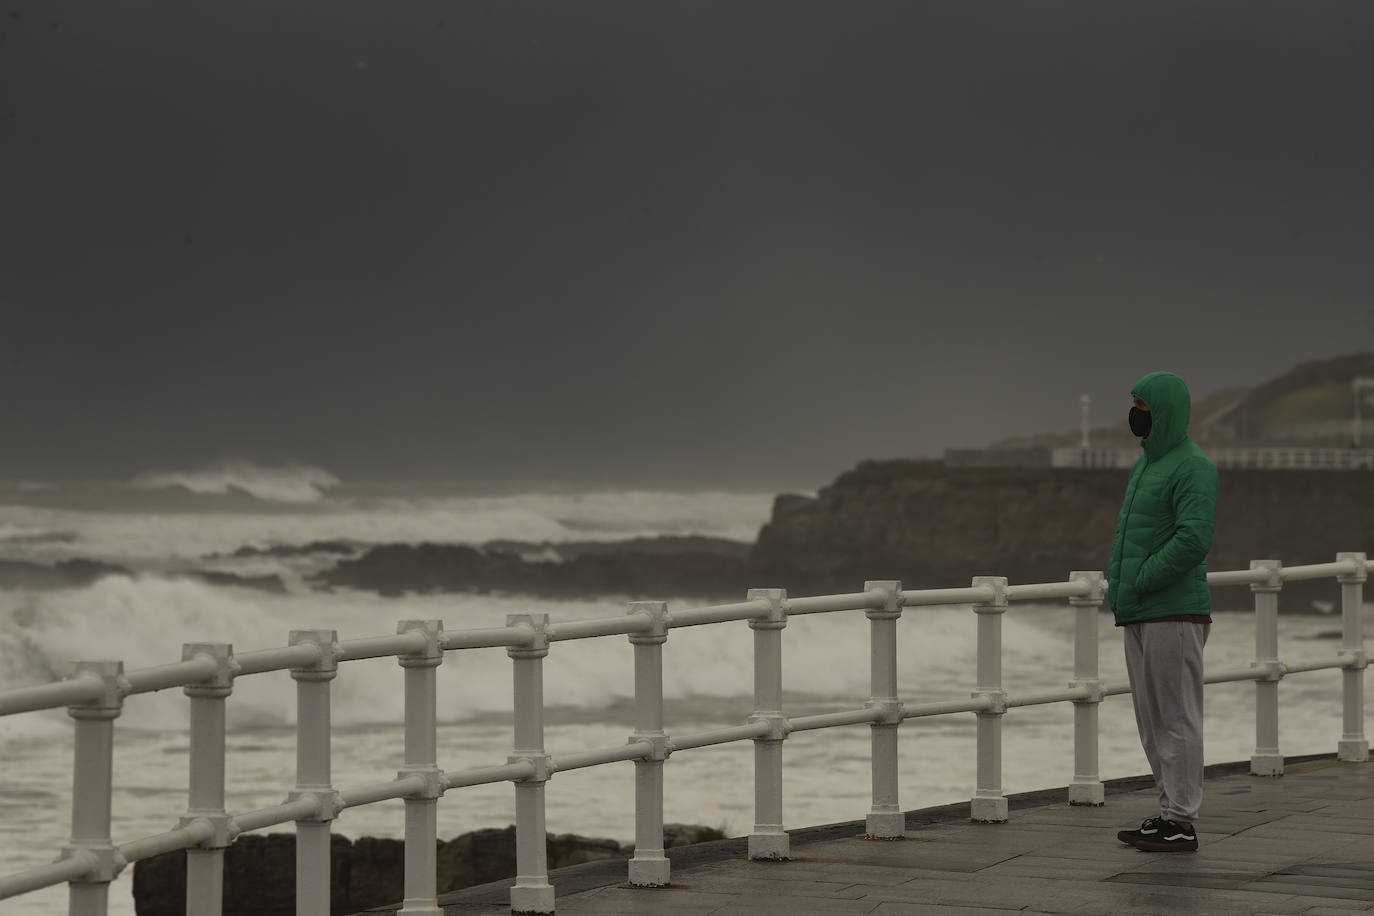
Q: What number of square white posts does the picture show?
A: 12